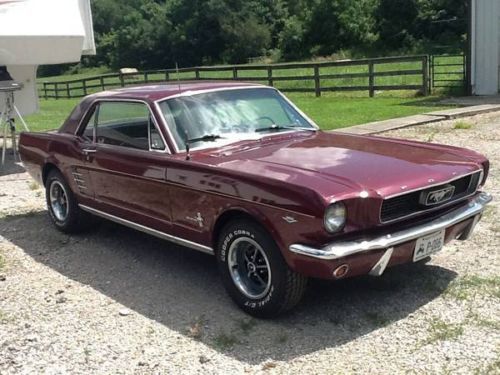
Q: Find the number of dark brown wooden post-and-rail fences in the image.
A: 1